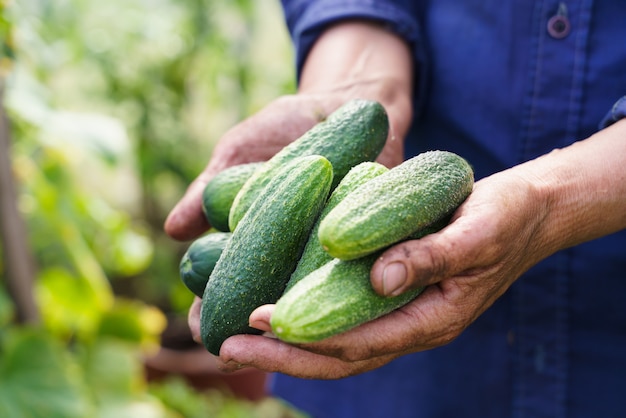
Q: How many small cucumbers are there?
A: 7